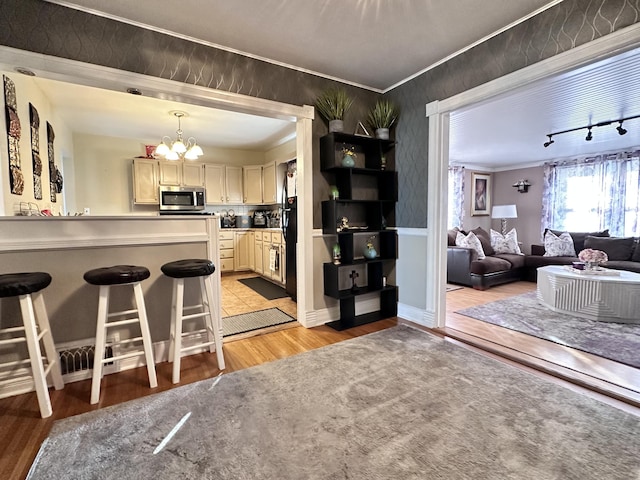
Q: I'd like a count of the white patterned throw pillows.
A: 3